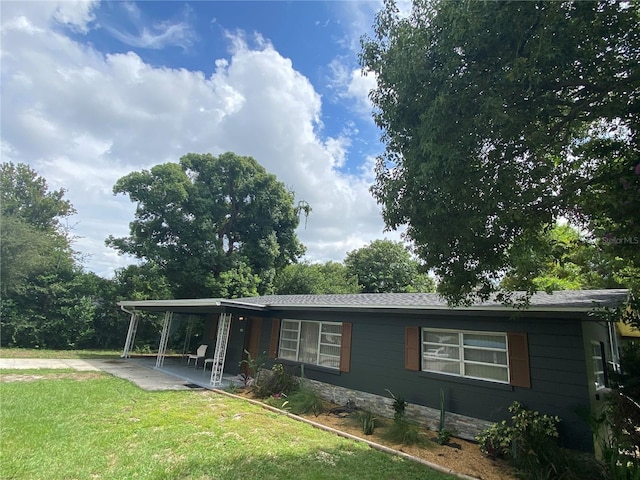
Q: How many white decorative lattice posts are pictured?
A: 3